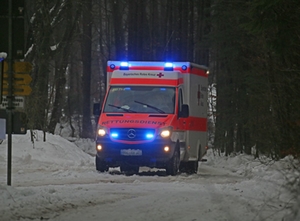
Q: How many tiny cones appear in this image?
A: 0